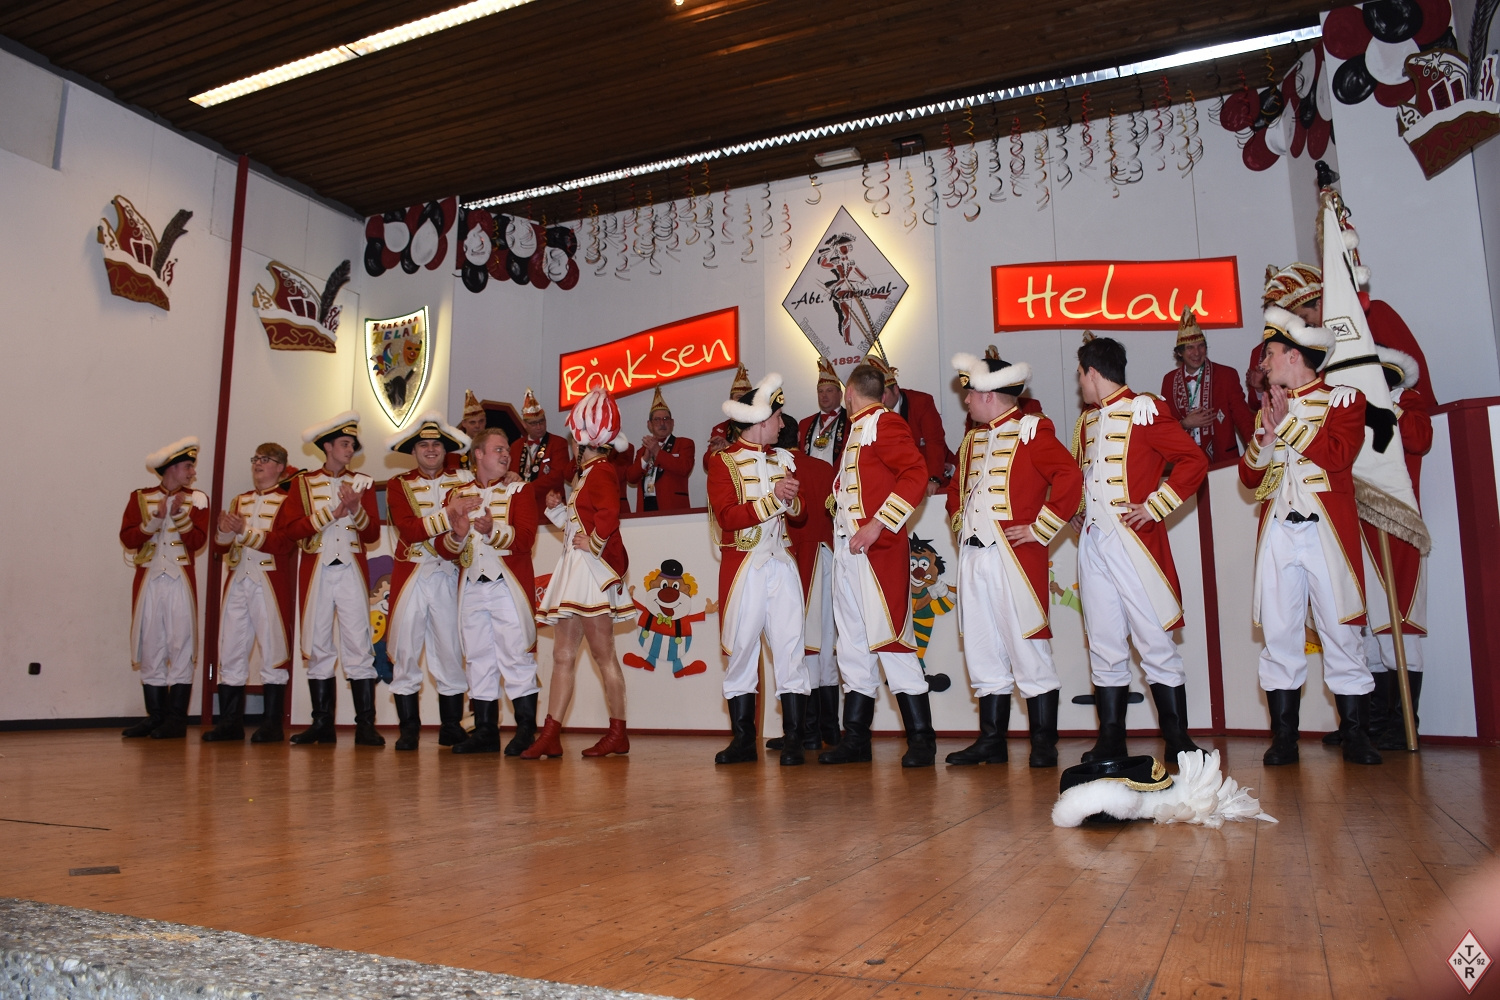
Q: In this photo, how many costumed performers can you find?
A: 13